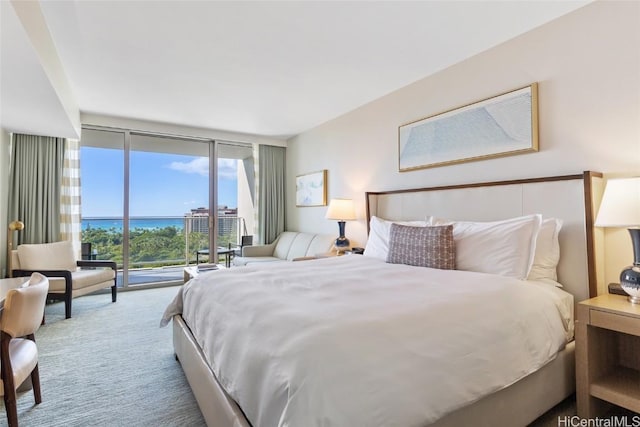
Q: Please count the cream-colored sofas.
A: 1